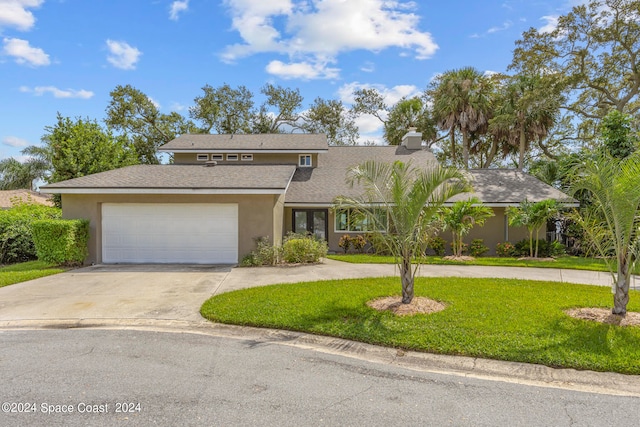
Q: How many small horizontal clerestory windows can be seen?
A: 4